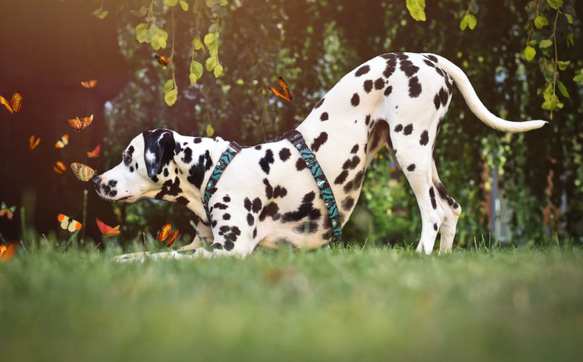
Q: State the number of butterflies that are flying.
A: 15